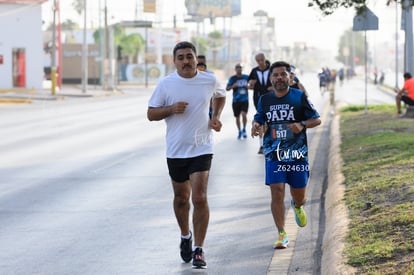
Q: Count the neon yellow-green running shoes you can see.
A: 2